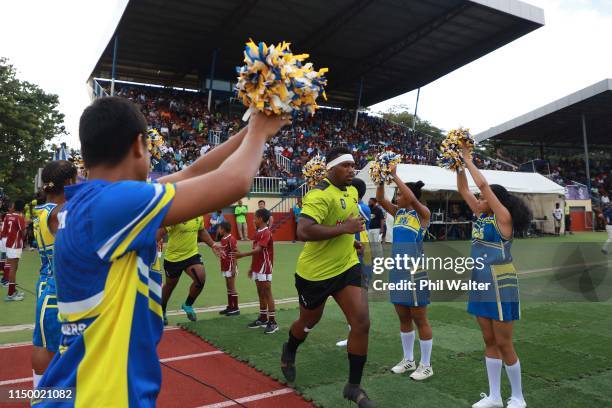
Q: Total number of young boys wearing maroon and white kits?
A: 4